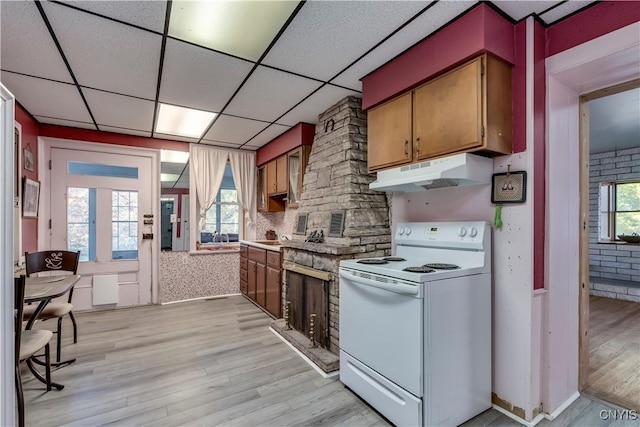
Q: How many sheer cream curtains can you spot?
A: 2